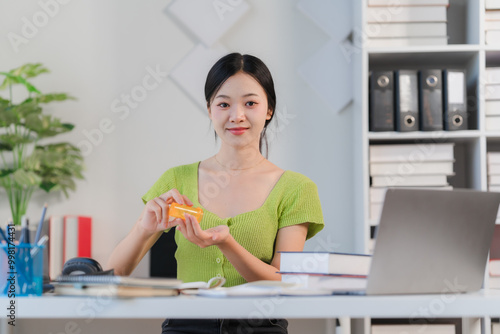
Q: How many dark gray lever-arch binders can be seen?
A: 4